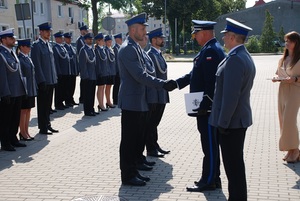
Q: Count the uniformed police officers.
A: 15